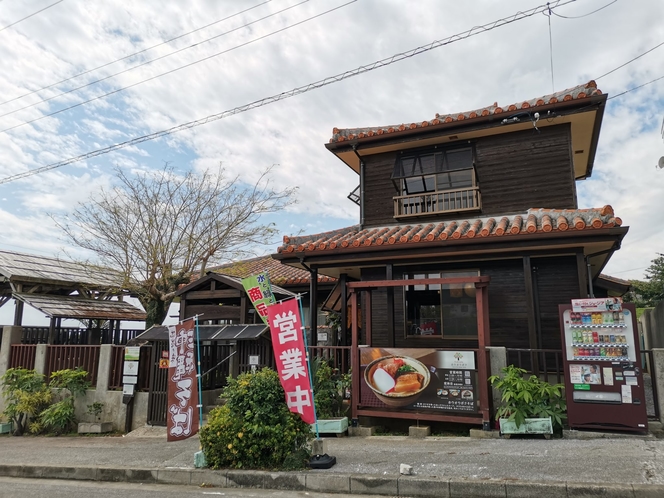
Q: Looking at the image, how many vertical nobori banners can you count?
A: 3